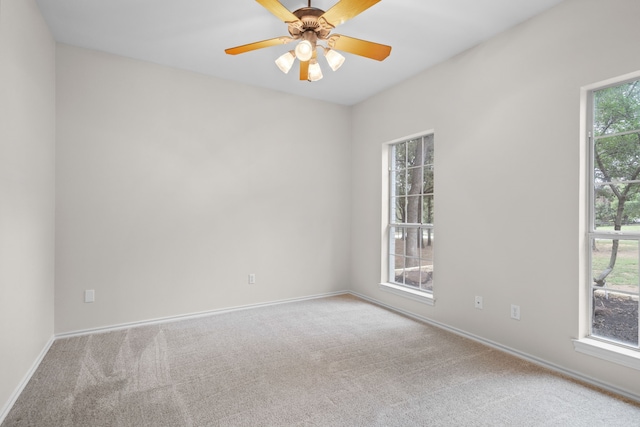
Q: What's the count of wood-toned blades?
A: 5